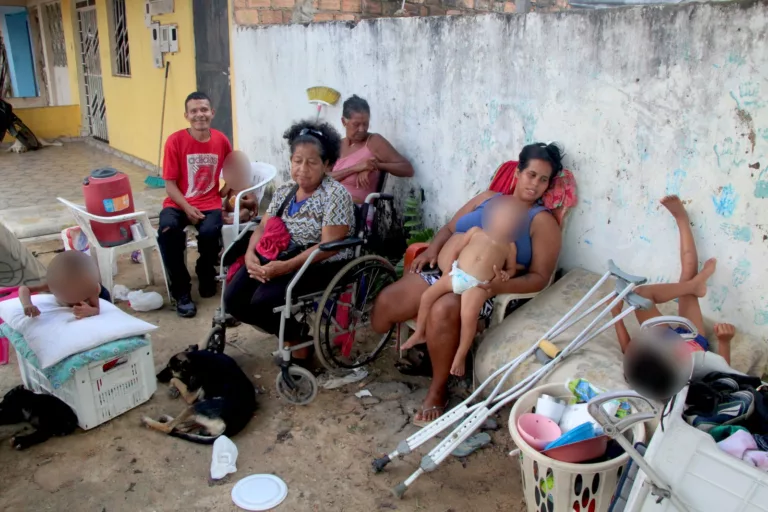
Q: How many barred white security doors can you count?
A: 1